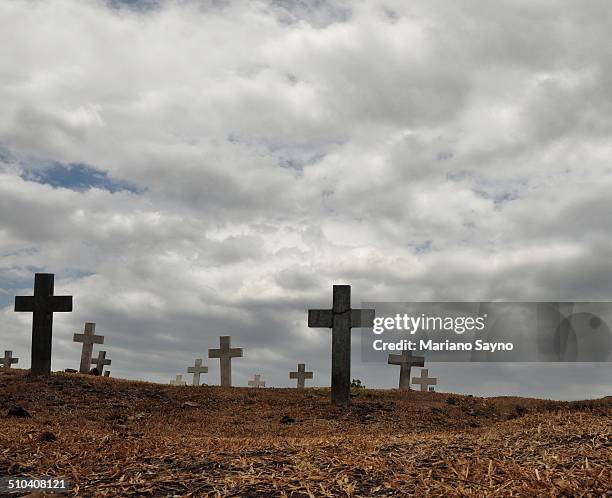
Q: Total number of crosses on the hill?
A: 12